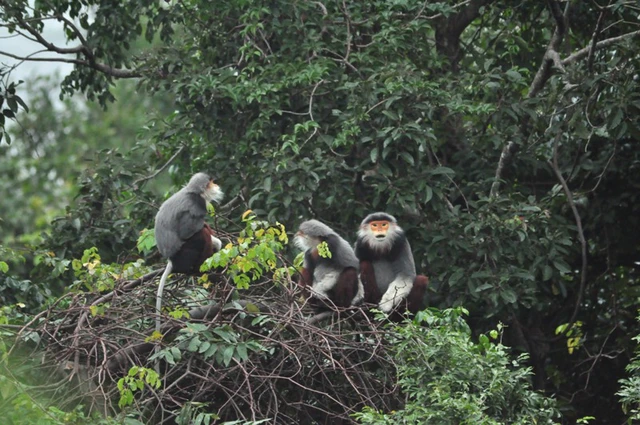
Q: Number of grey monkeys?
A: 3